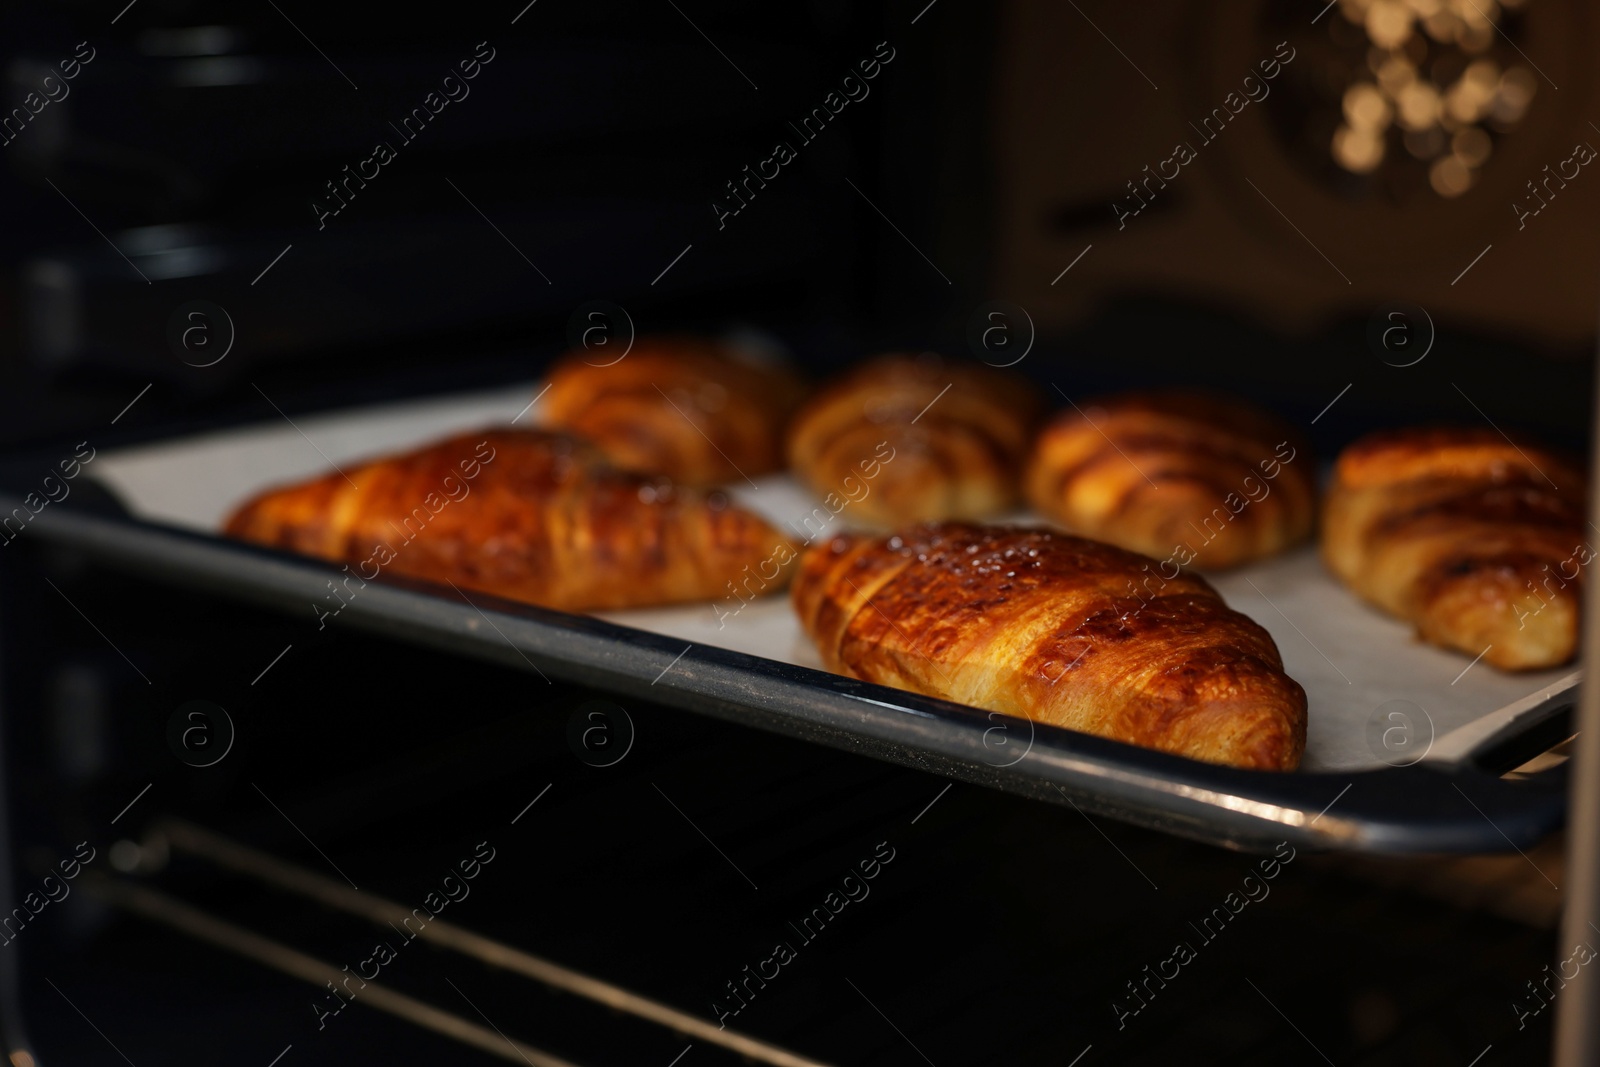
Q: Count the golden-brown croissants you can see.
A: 6